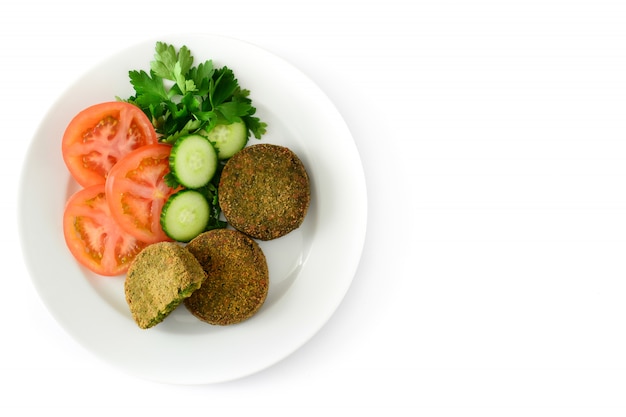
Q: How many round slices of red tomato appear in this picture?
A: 3